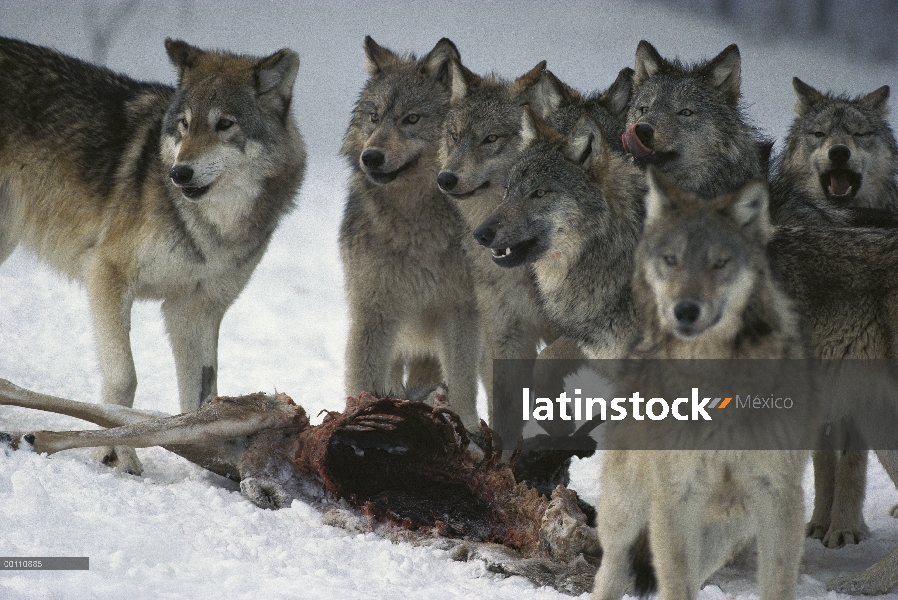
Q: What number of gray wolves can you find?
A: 8